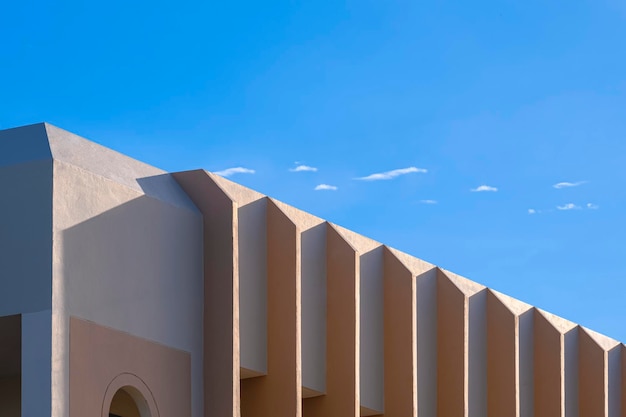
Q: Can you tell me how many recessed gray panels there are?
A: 8